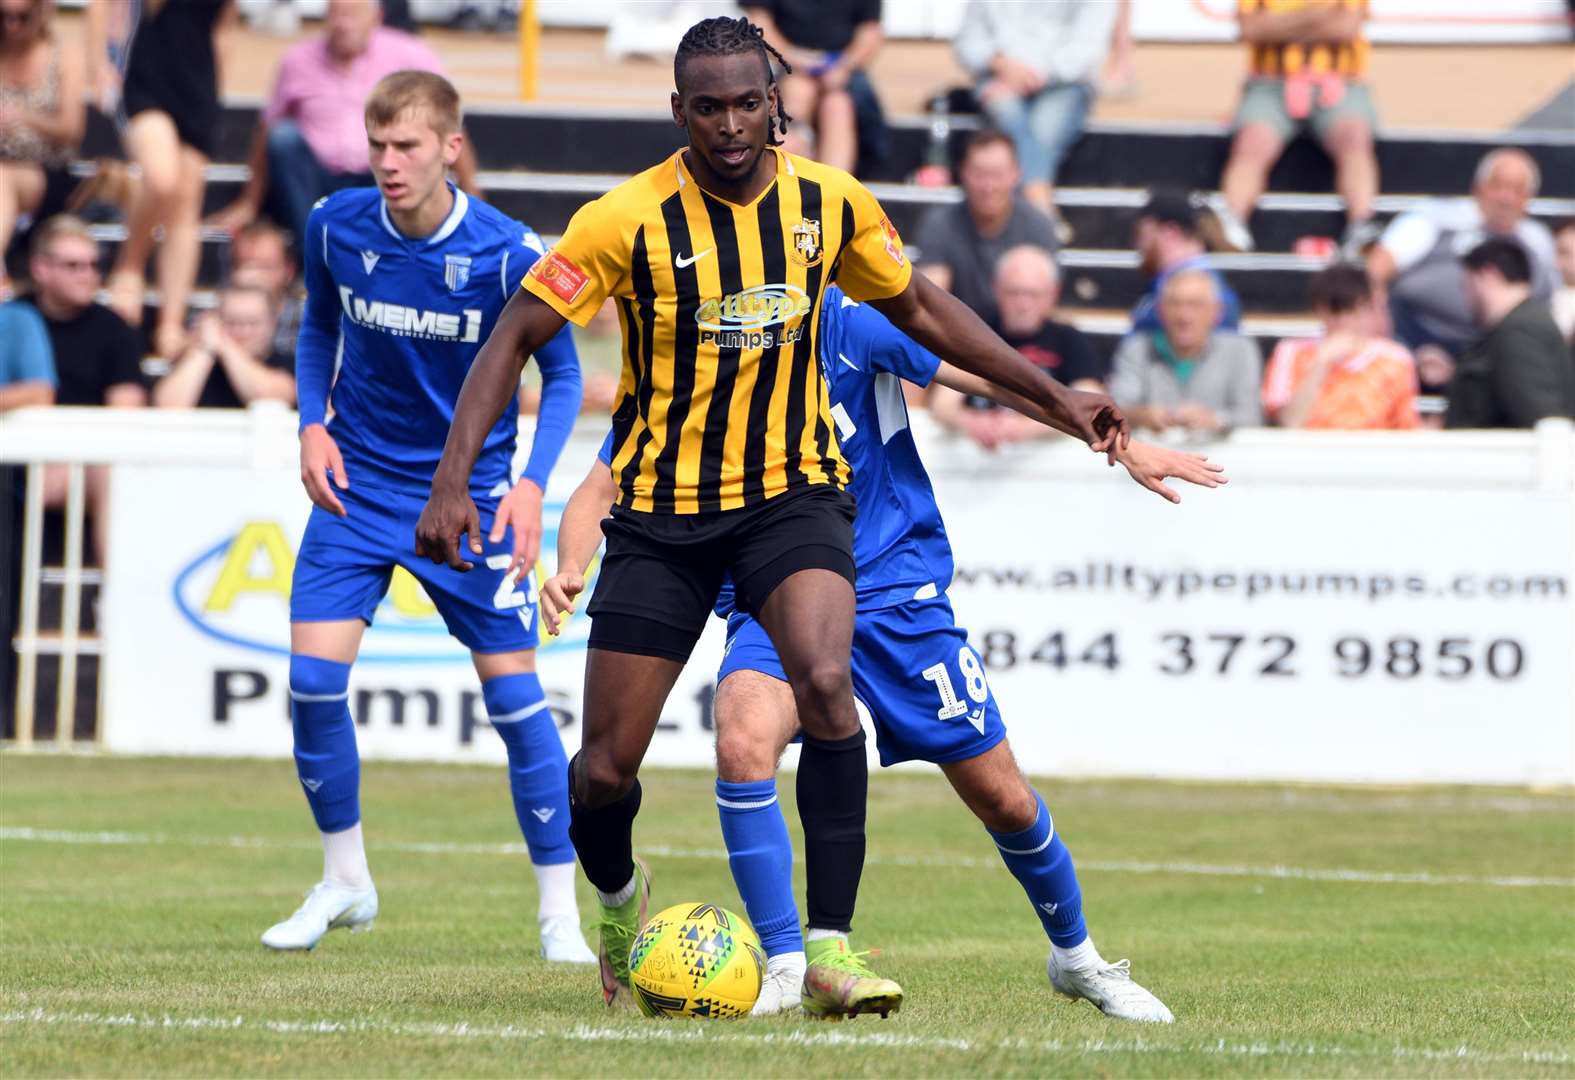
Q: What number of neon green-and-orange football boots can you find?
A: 2